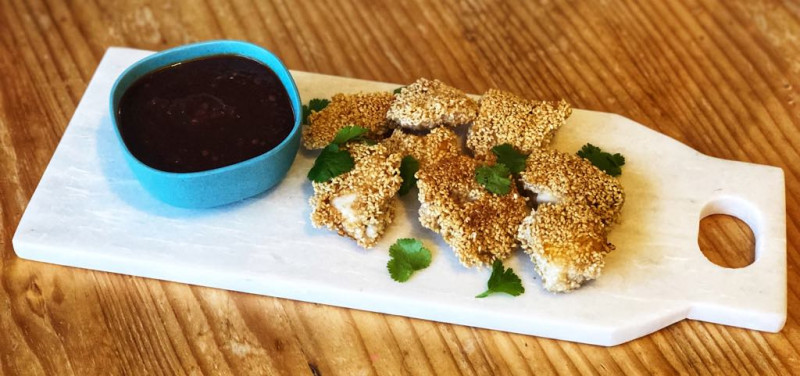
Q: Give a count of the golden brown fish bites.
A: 8